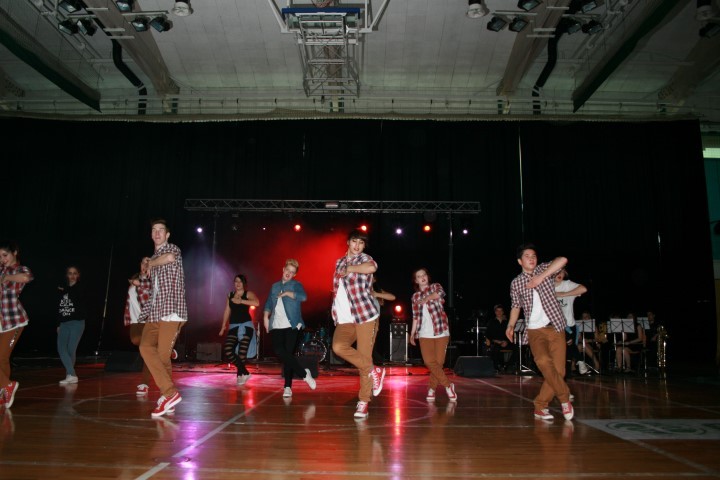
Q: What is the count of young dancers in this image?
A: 11